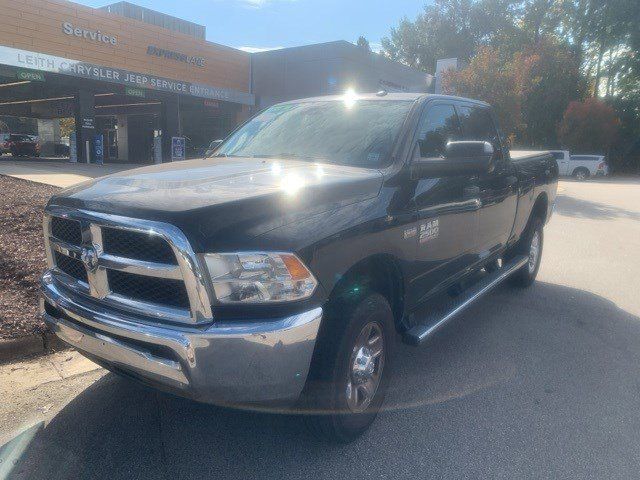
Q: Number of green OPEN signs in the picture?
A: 2